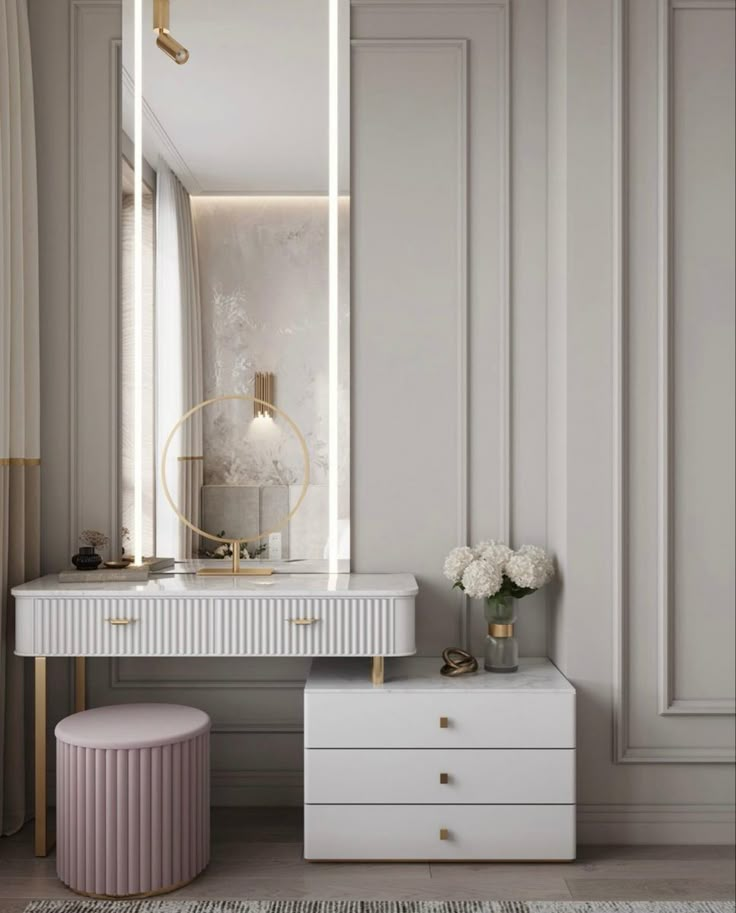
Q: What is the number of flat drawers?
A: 3